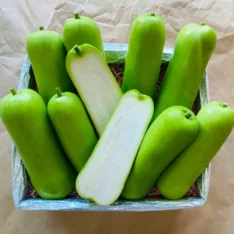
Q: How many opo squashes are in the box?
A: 10